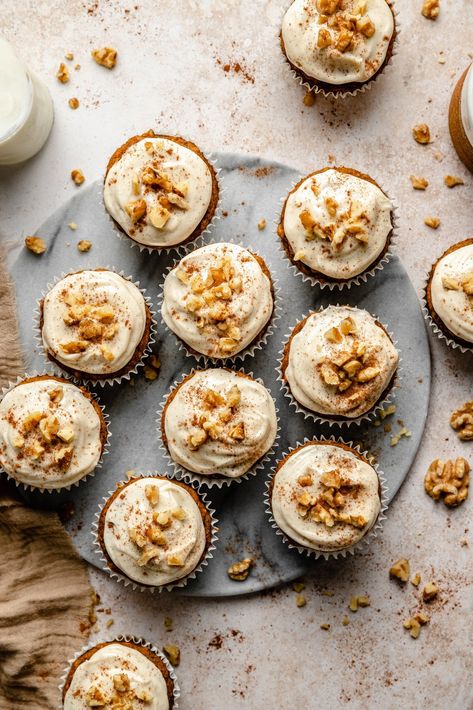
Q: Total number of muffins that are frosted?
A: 12